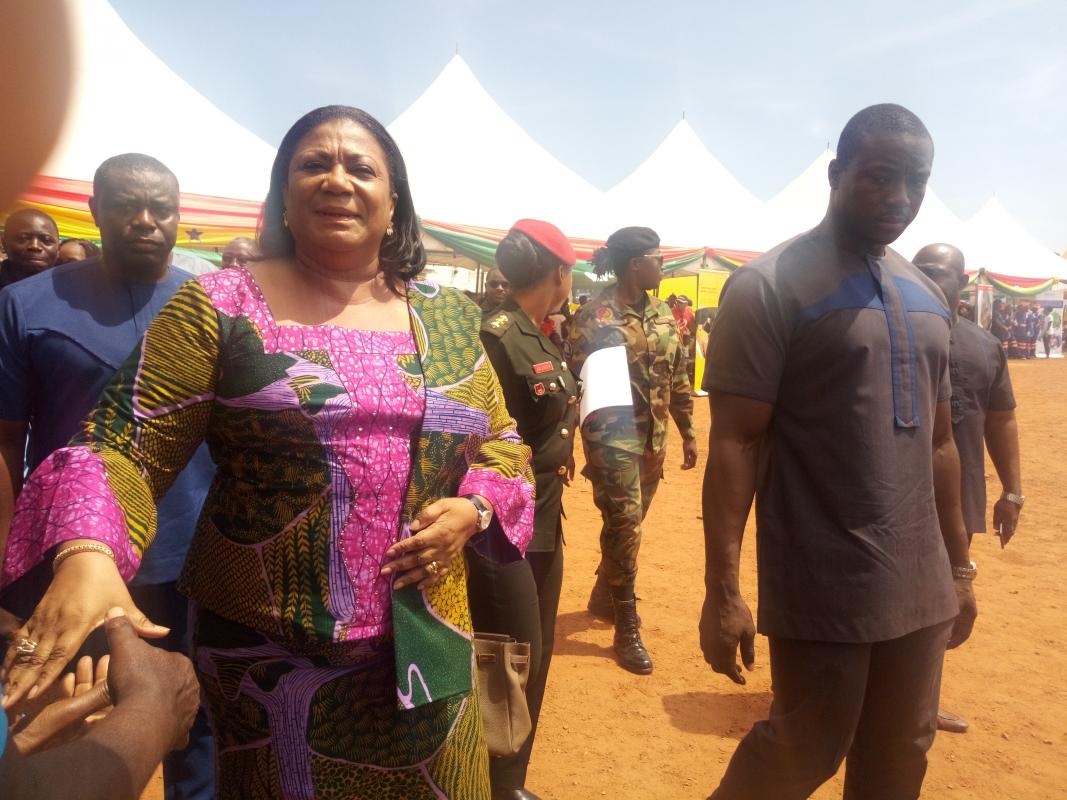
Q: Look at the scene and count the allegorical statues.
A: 0